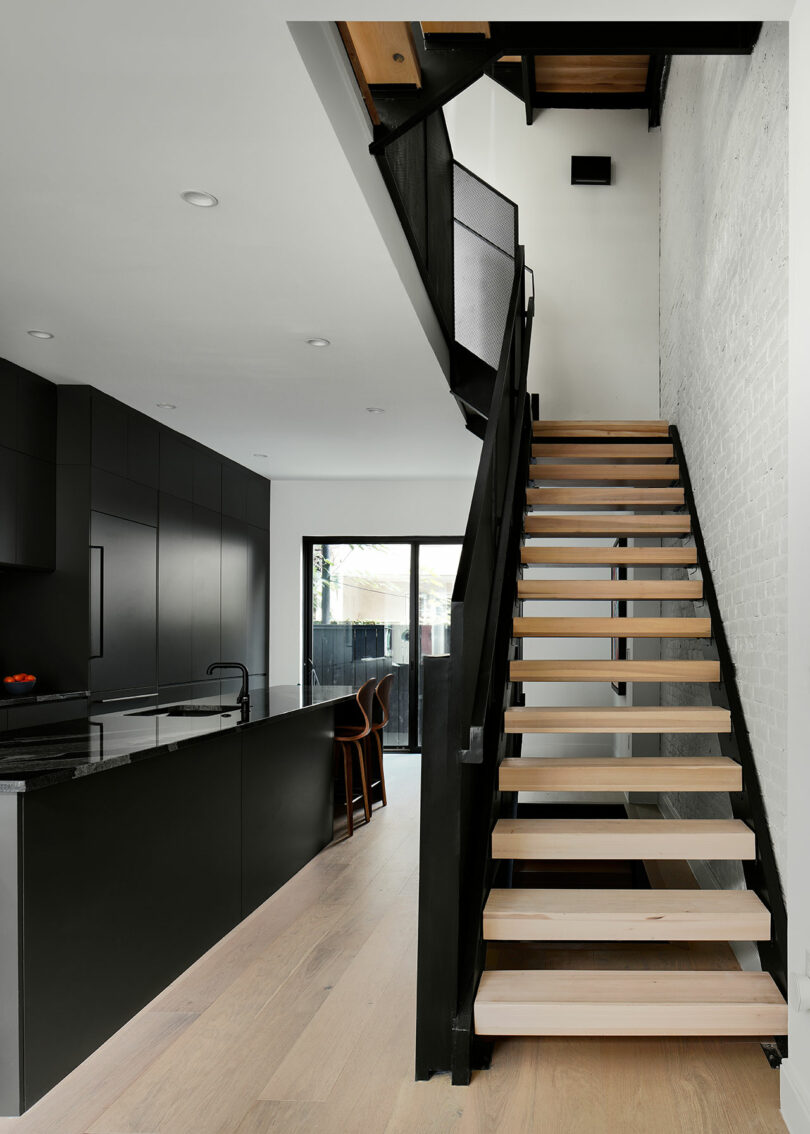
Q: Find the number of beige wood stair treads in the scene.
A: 14